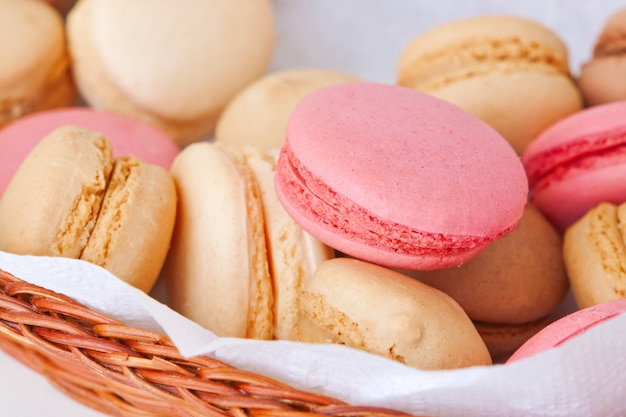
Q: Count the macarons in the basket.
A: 14